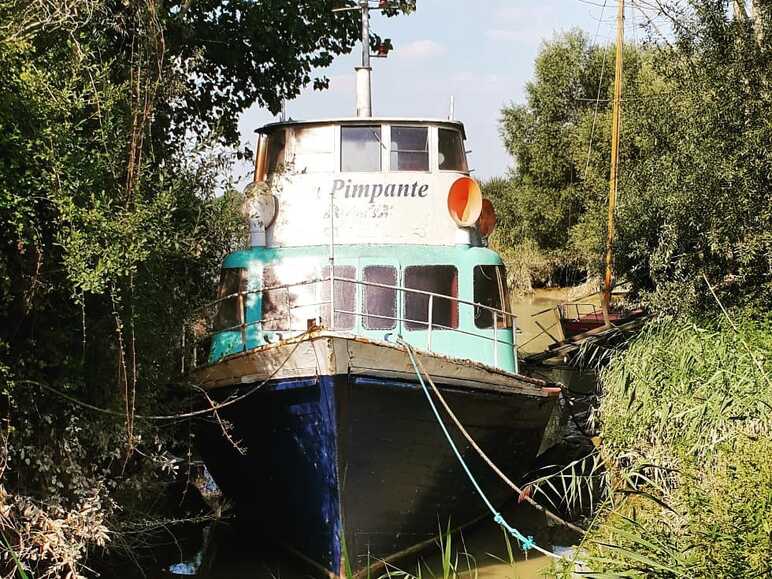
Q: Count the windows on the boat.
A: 11